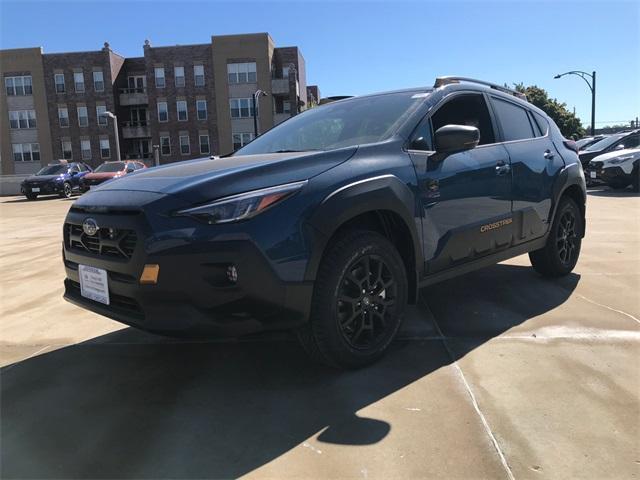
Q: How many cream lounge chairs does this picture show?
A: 0